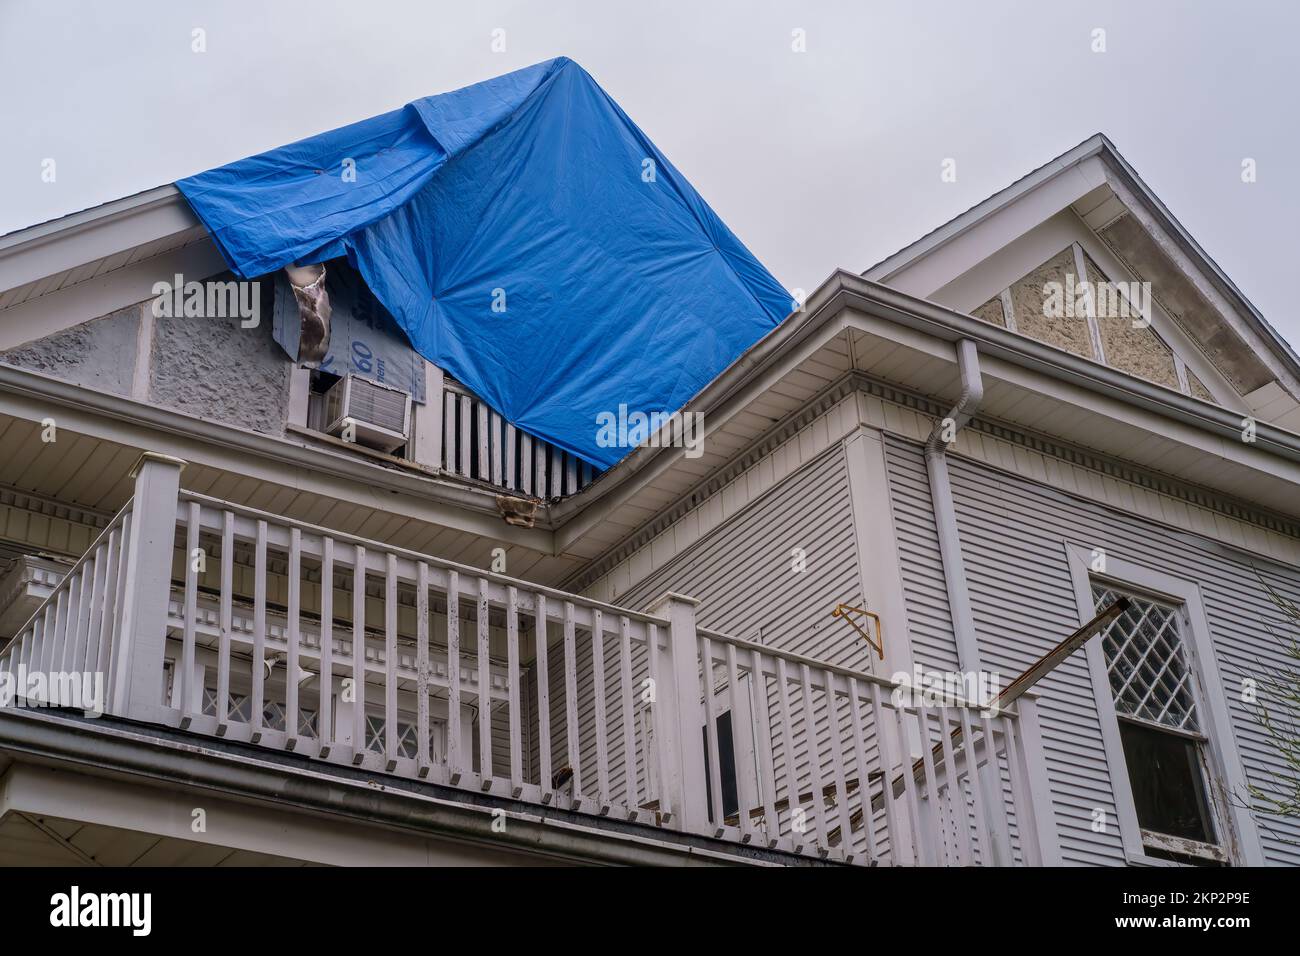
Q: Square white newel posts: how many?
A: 3